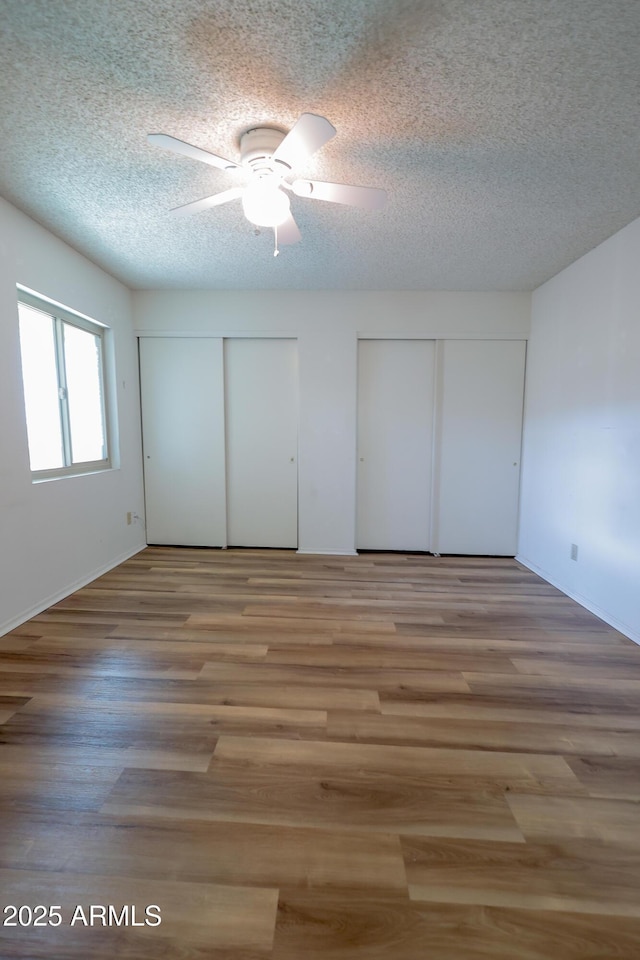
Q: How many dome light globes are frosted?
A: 1